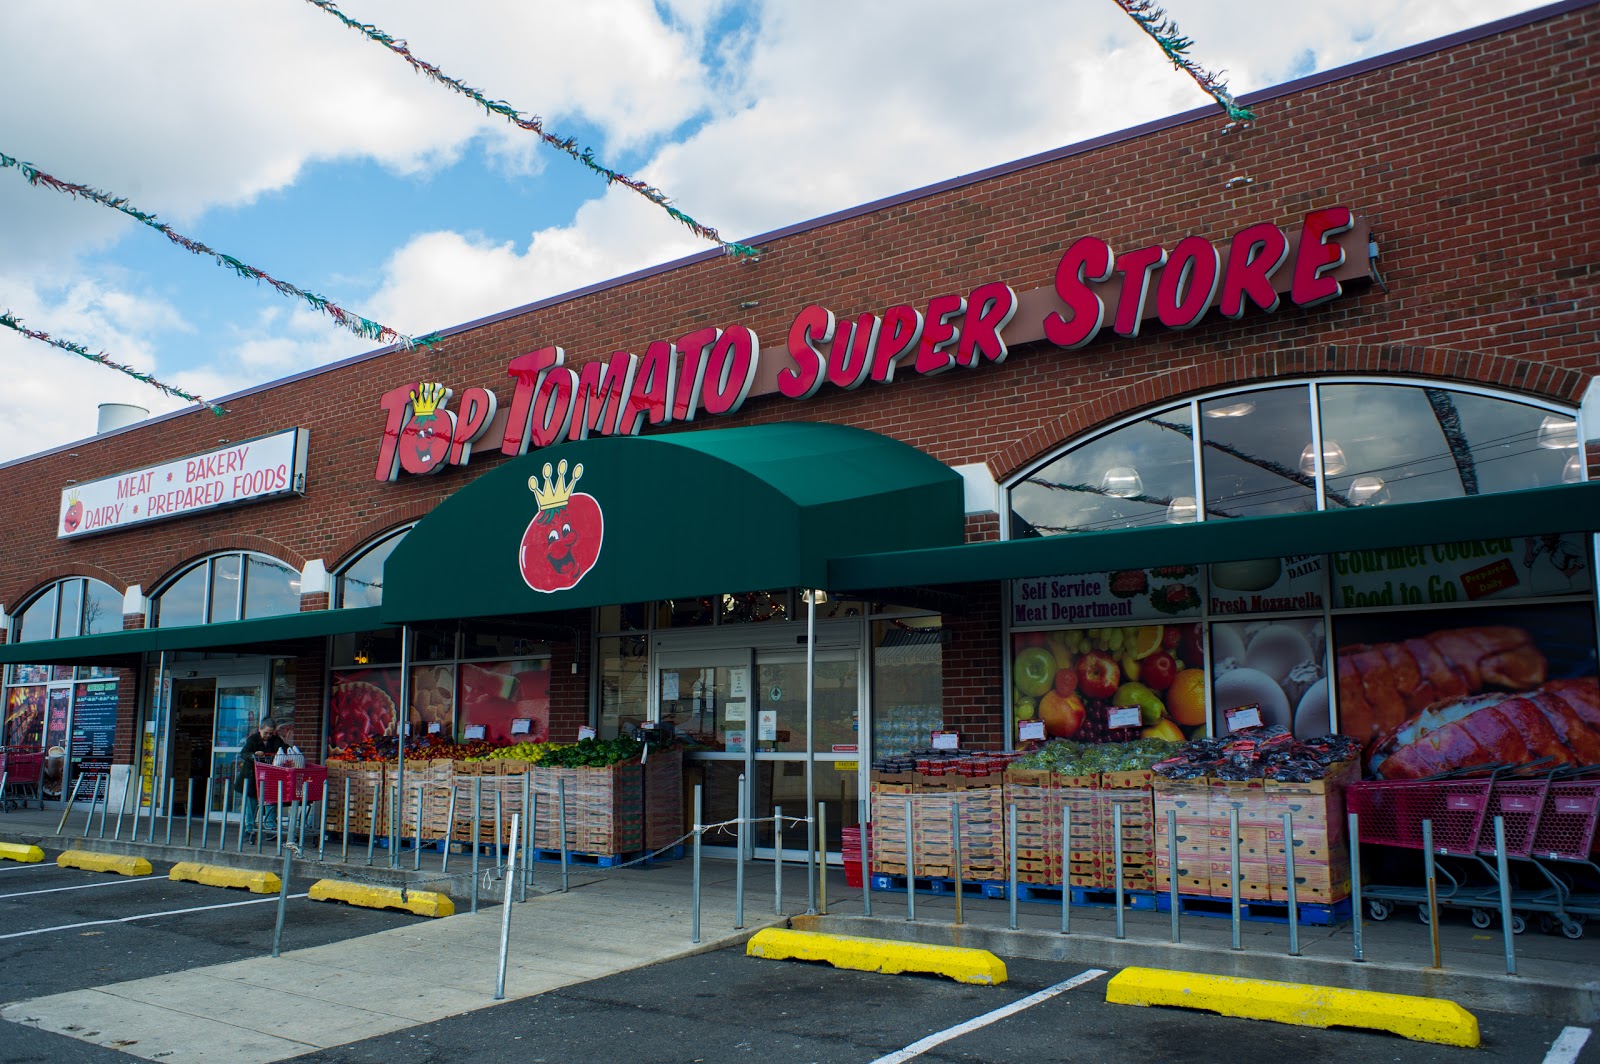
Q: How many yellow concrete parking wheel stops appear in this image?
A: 6